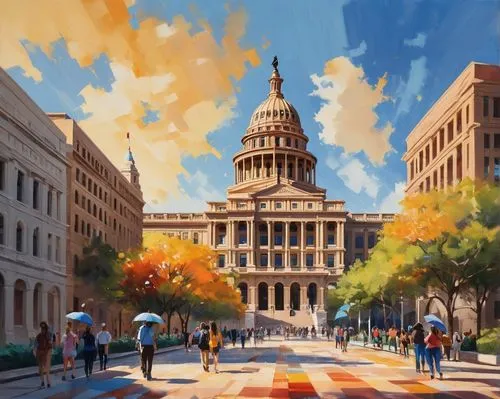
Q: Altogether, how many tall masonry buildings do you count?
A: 4